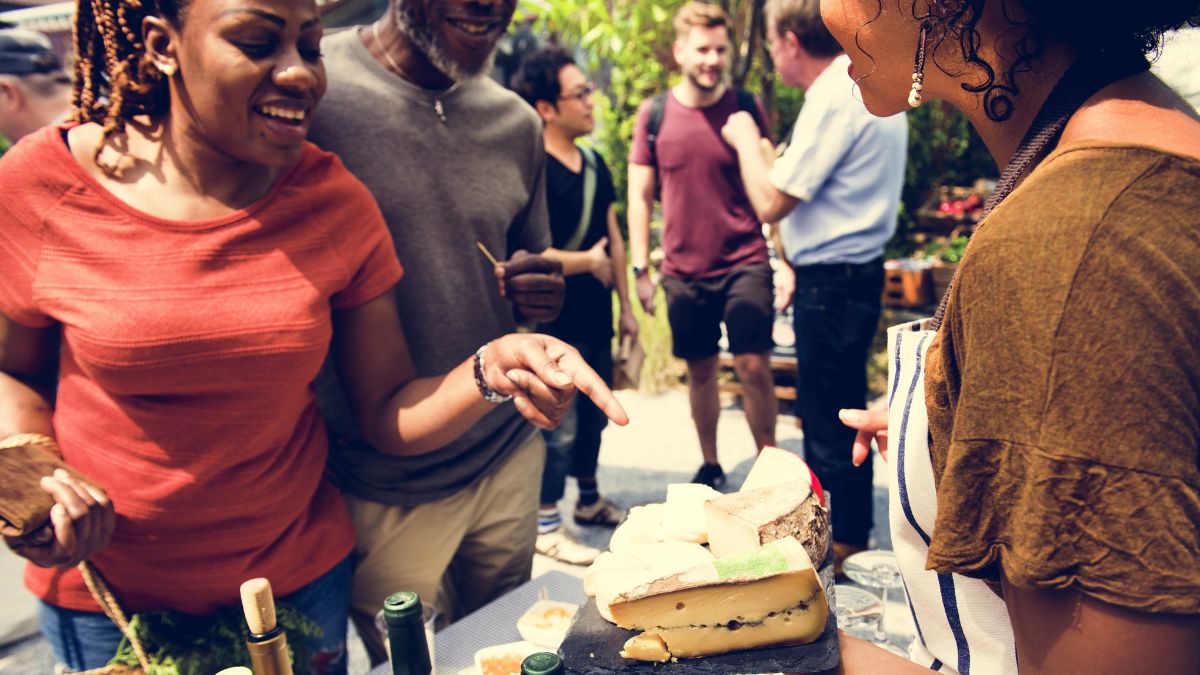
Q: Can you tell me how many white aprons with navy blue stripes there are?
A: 1